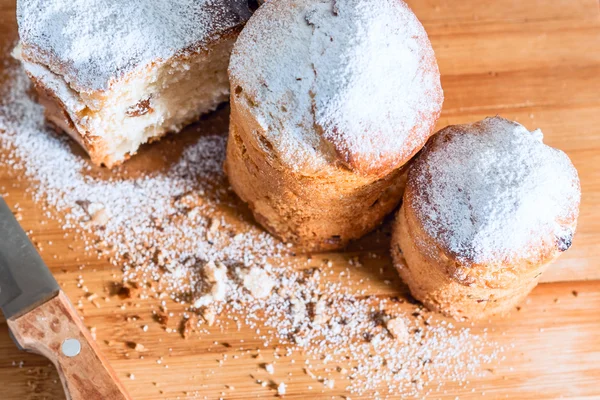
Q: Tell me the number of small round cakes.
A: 2